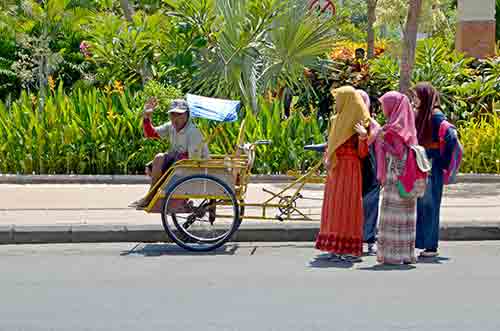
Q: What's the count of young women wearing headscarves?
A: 4